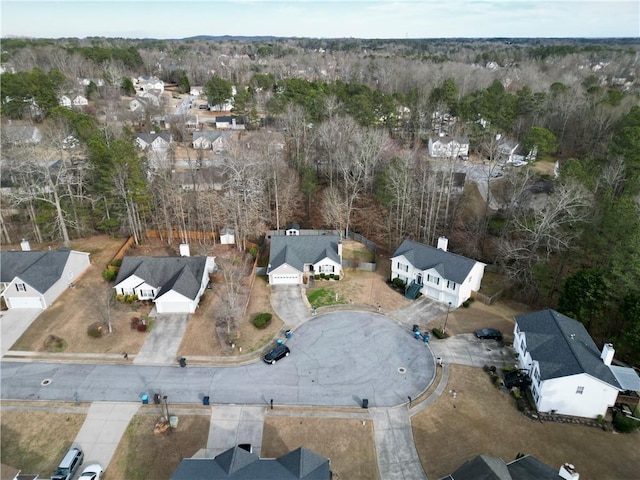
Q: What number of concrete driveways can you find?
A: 8